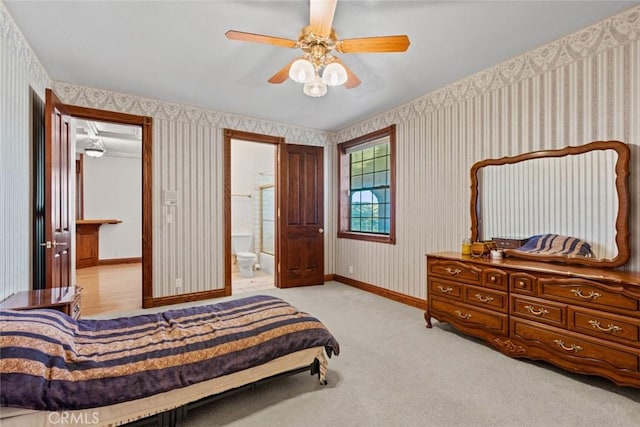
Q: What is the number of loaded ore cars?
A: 0